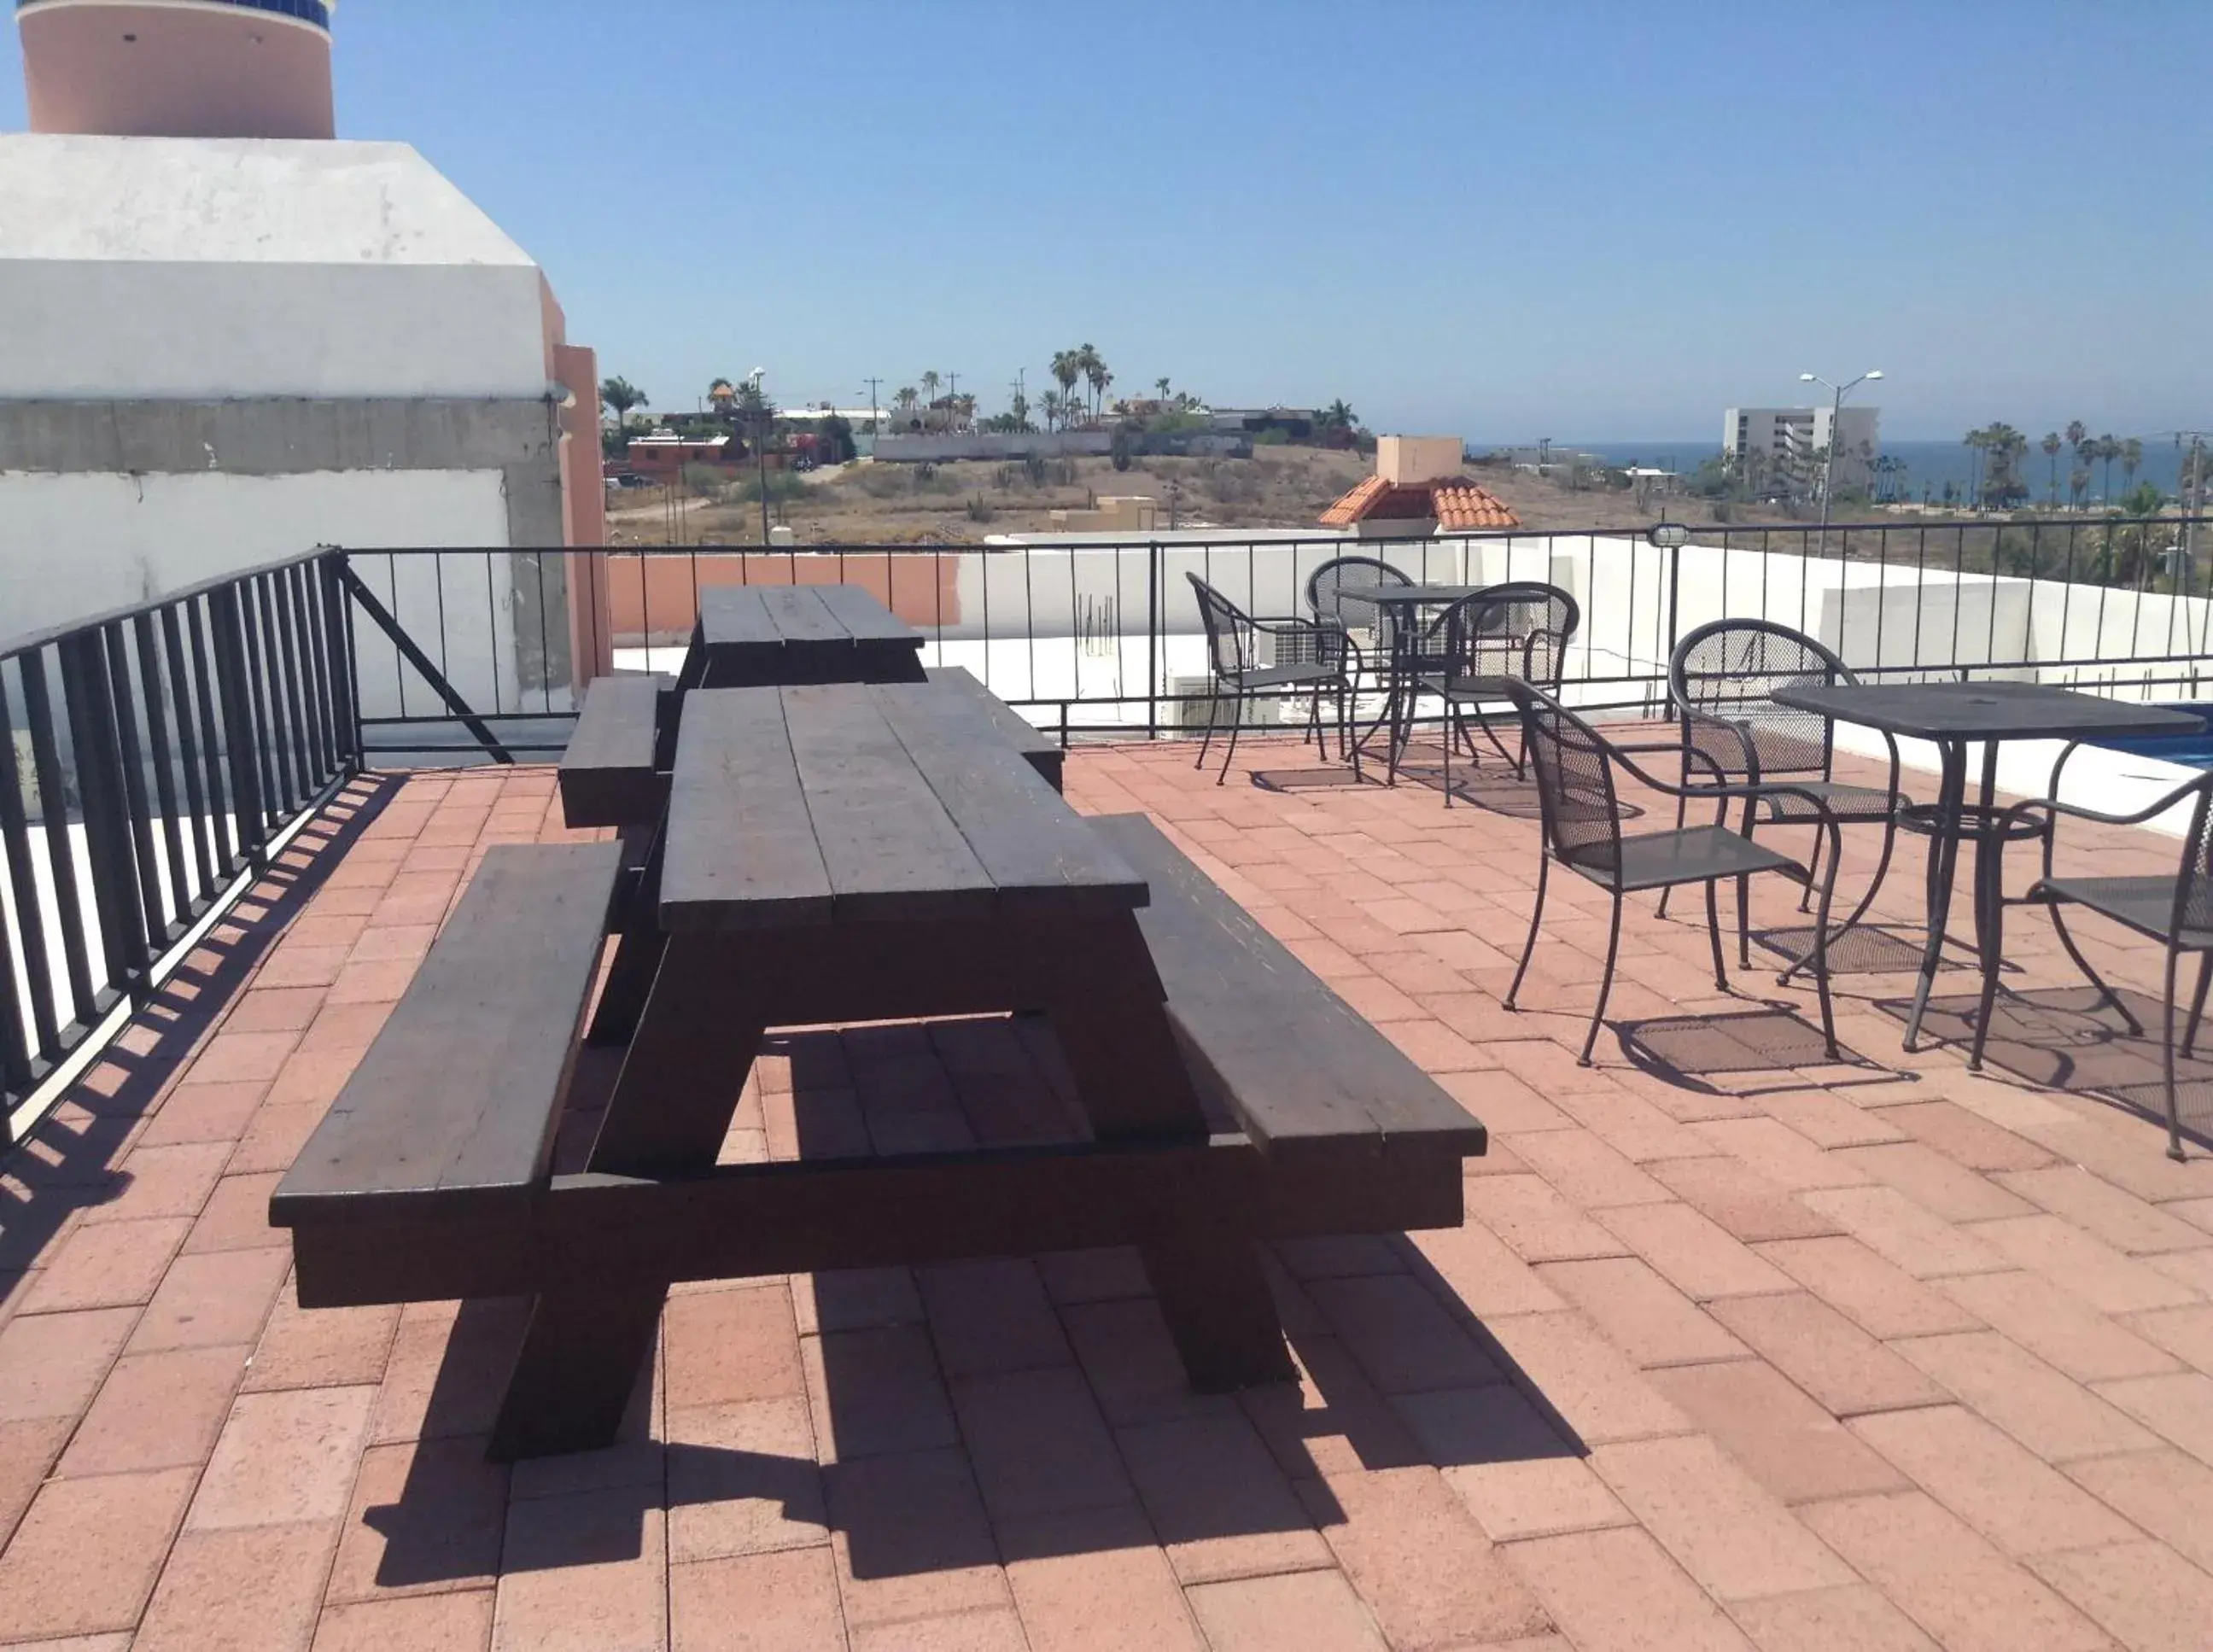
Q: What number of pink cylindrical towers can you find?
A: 1